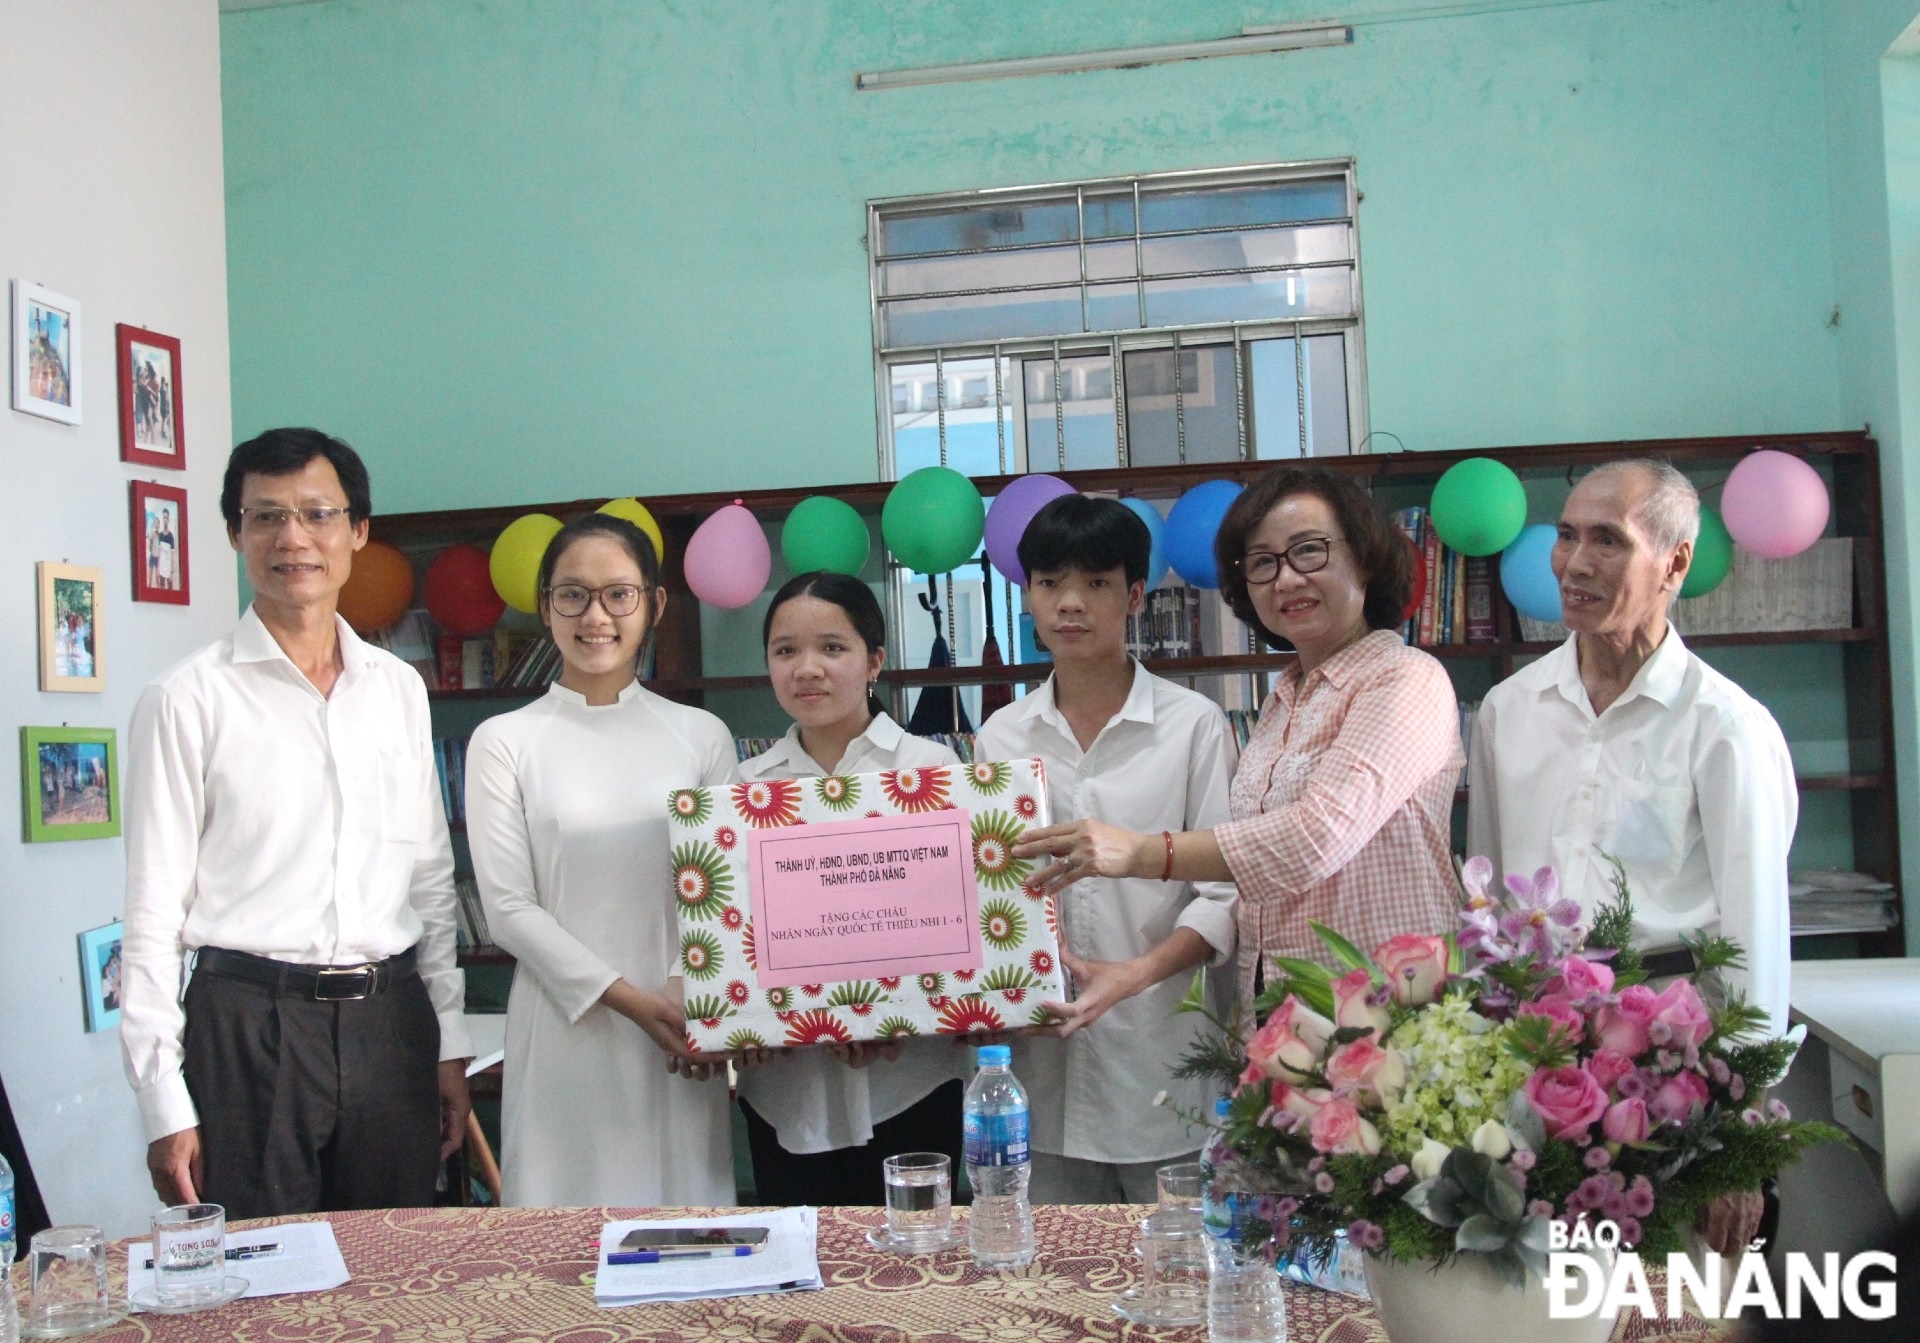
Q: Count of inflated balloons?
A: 15